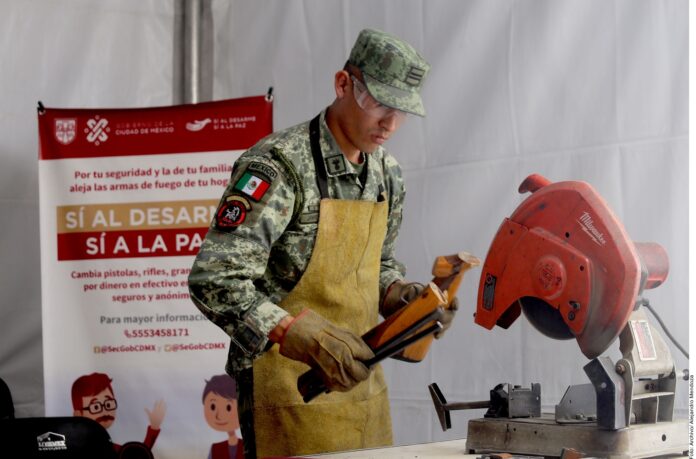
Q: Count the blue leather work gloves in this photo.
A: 0